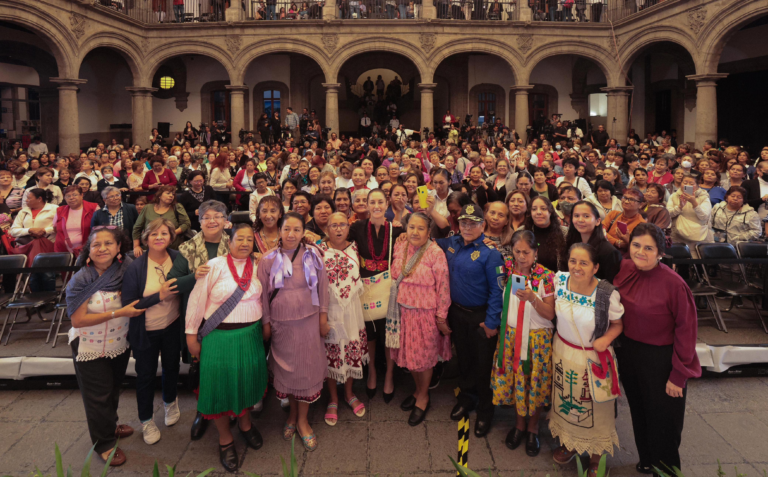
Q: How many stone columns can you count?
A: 8